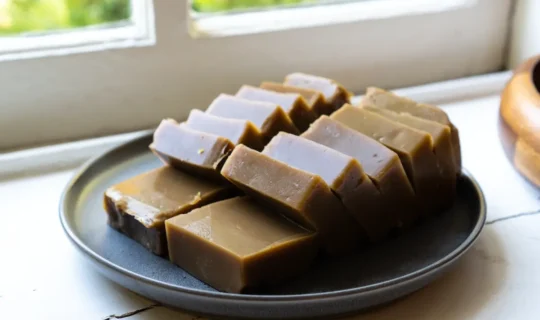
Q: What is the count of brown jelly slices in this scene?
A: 14